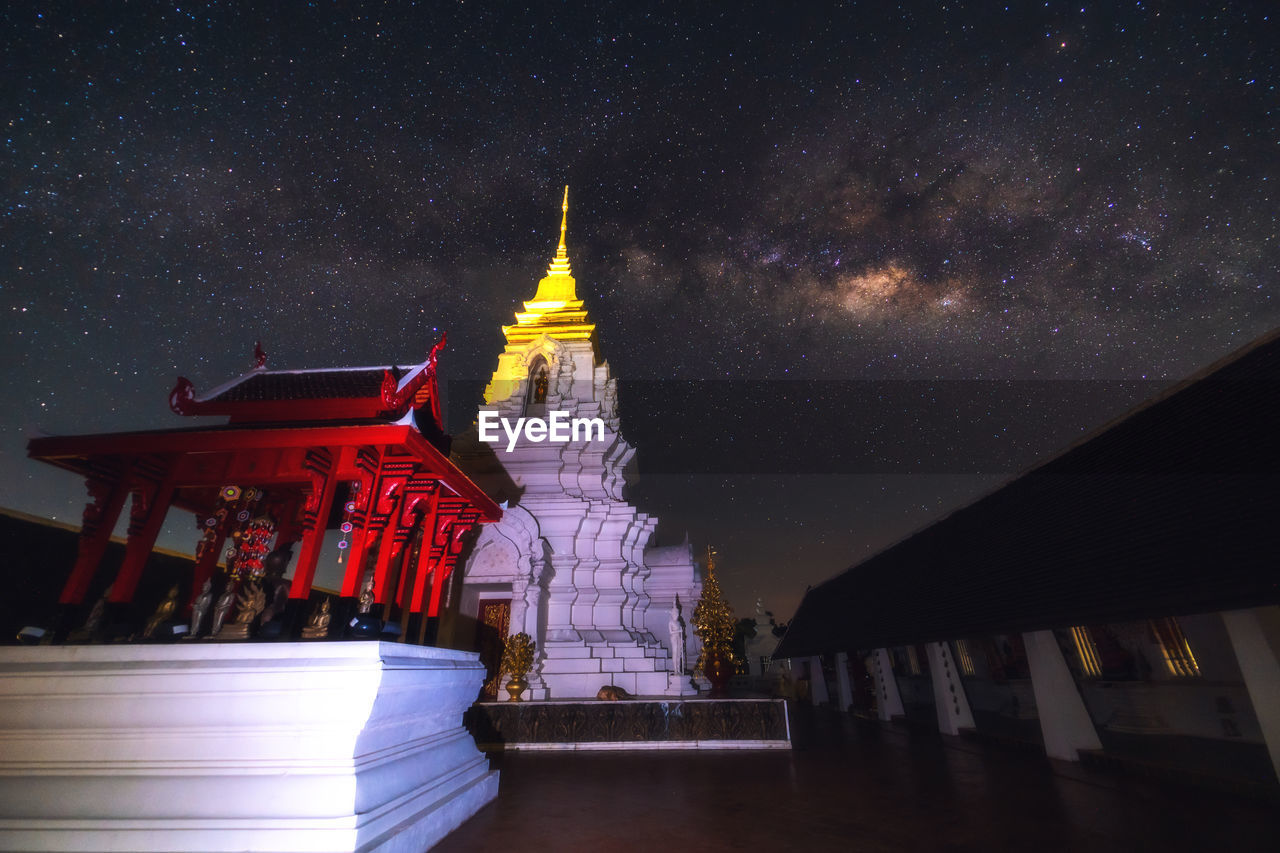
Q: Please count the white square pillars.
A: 6